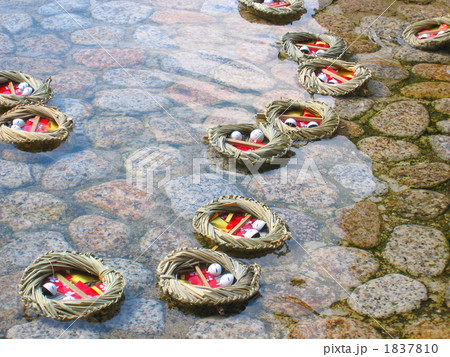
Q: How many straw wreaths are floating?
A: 11